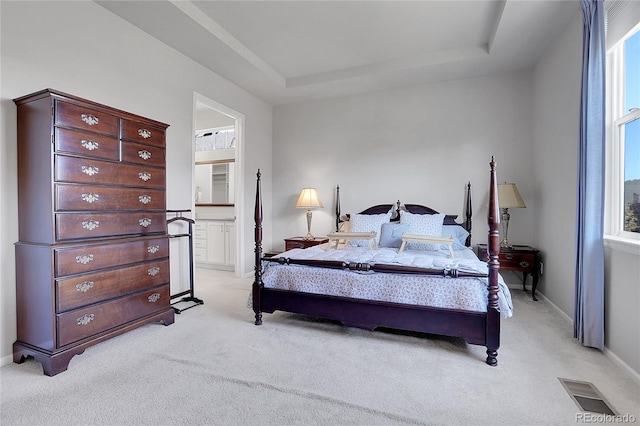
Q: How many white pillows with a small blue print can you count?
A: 2